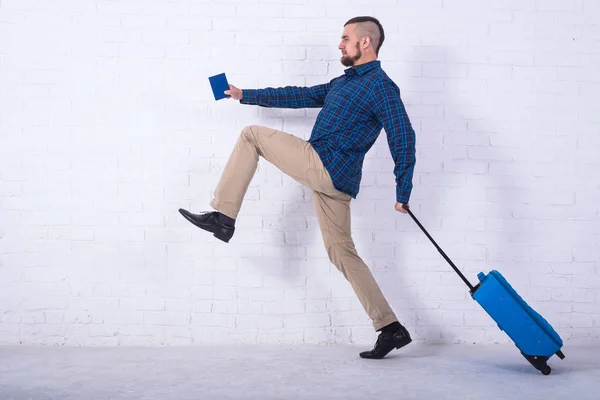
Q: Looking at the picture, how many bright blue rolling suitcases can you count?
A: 1